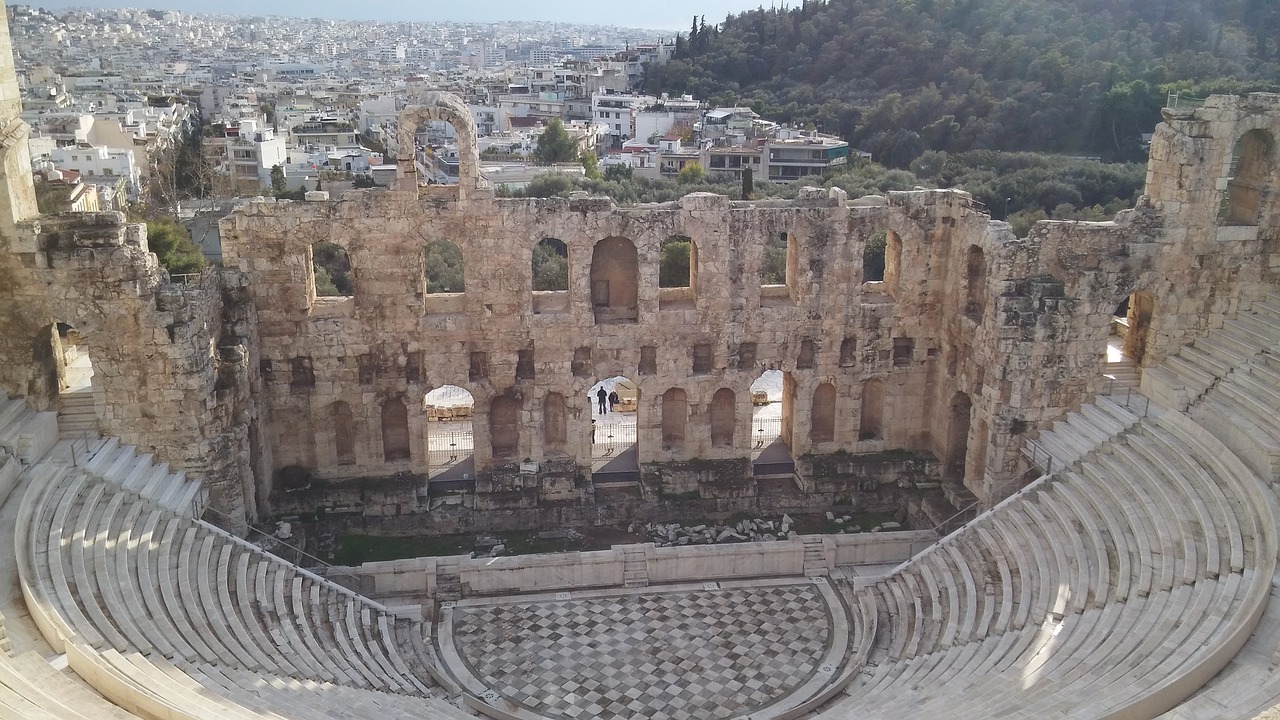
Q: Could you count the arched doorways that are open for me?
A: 5